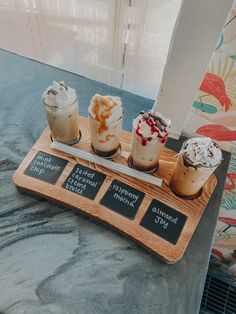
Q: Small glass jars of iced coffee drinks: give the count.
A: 4